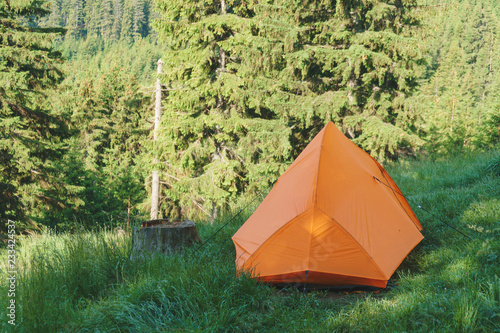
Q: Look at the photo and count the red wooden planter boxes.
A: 0